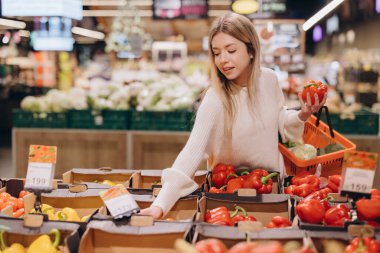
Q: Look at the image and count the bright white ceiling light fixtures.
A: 3